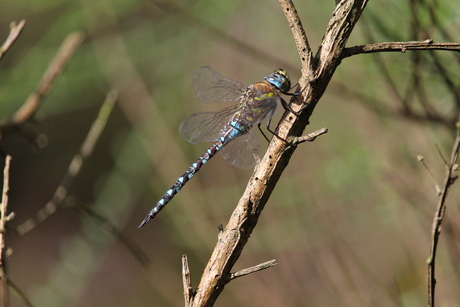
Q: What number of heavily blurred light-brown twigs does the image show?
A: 2